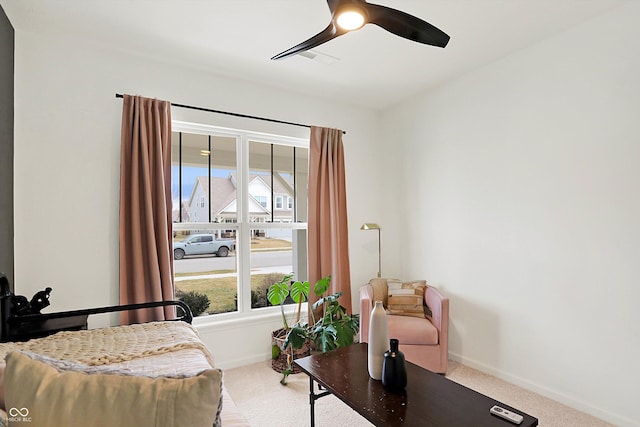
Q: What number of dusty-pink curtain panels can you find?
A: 2